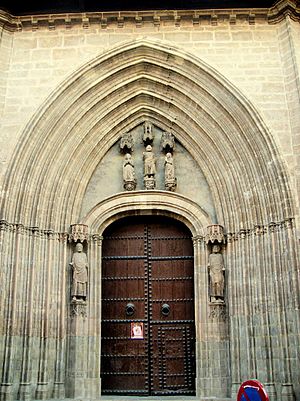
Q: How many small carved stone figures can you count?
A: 5